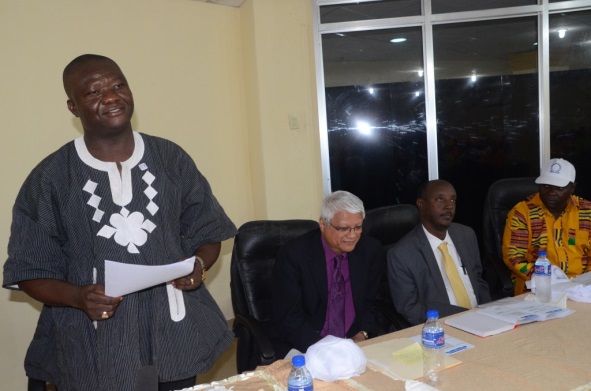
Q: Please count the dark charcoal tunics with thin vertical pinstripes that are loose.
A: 1